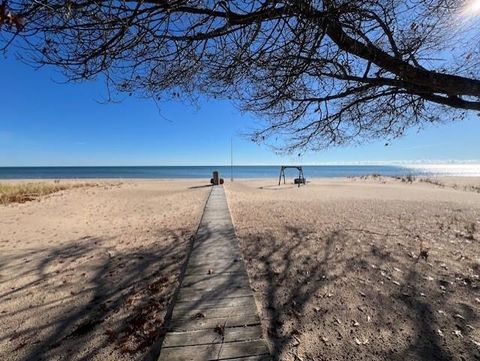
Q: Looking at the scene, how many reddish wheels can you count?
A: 2